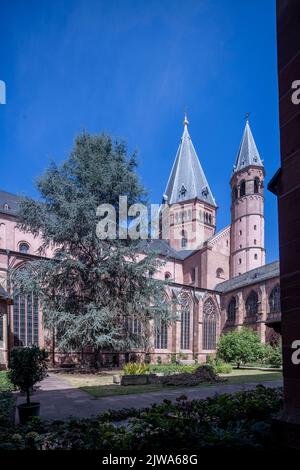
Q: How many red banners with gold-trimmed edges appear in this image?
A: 0